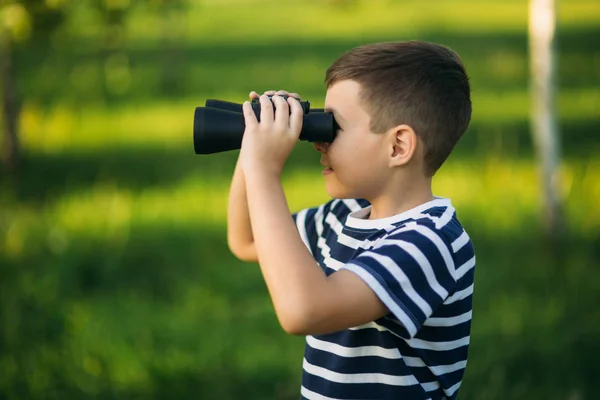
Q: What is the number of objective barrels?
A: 2